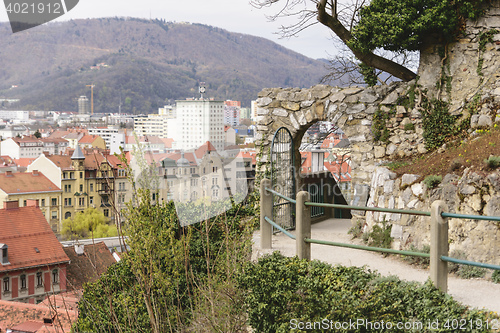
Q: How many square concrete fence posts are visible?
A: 3